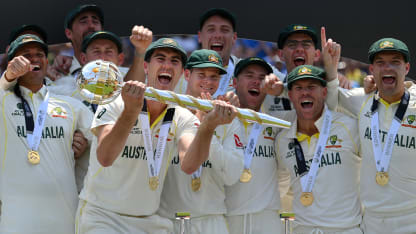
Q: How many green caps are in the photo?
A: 11